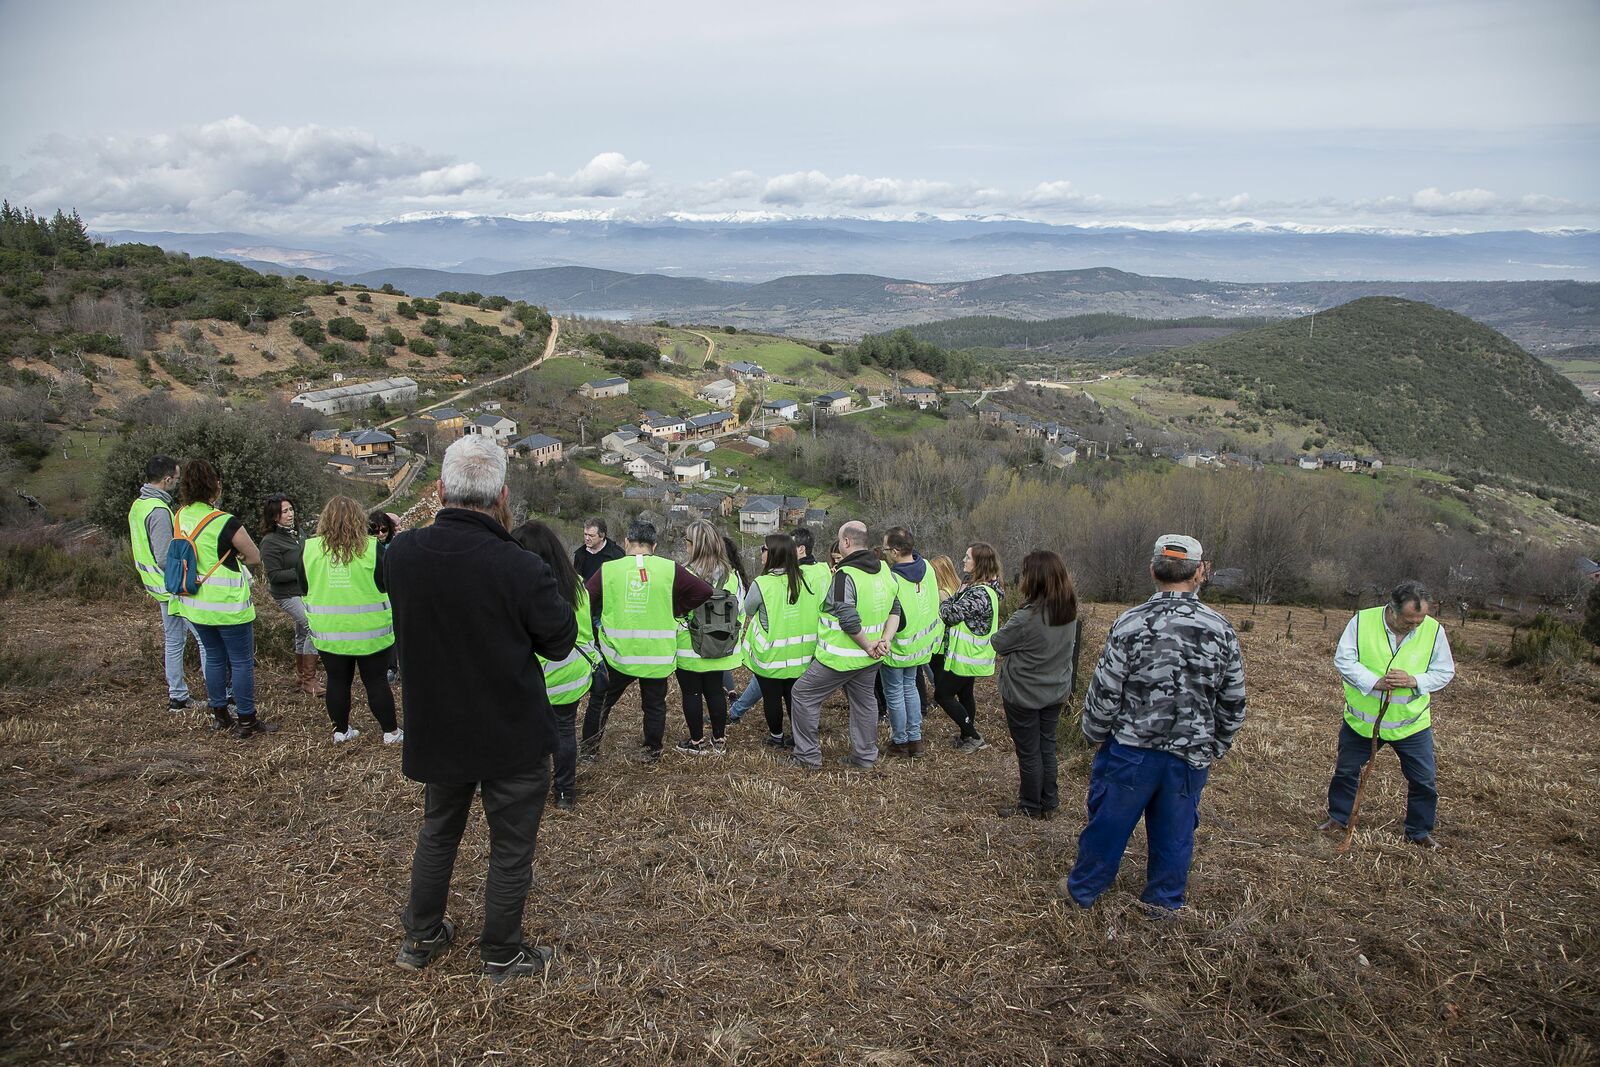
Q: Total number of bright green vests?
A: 13